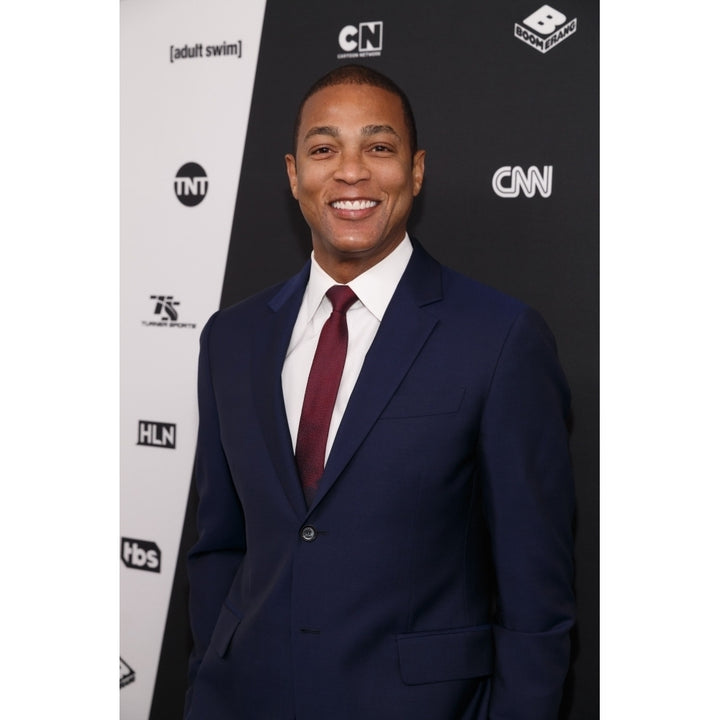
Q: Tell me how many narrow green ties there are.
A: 0